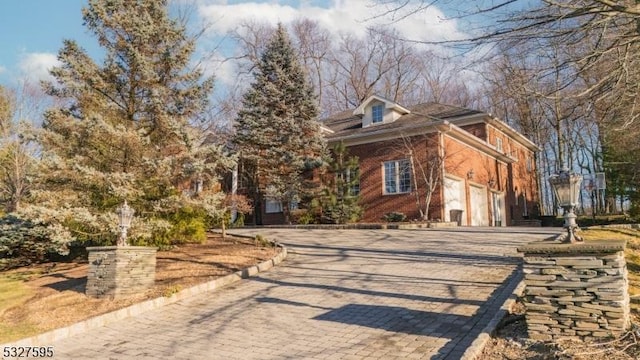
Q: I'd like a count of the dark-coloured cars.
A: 0